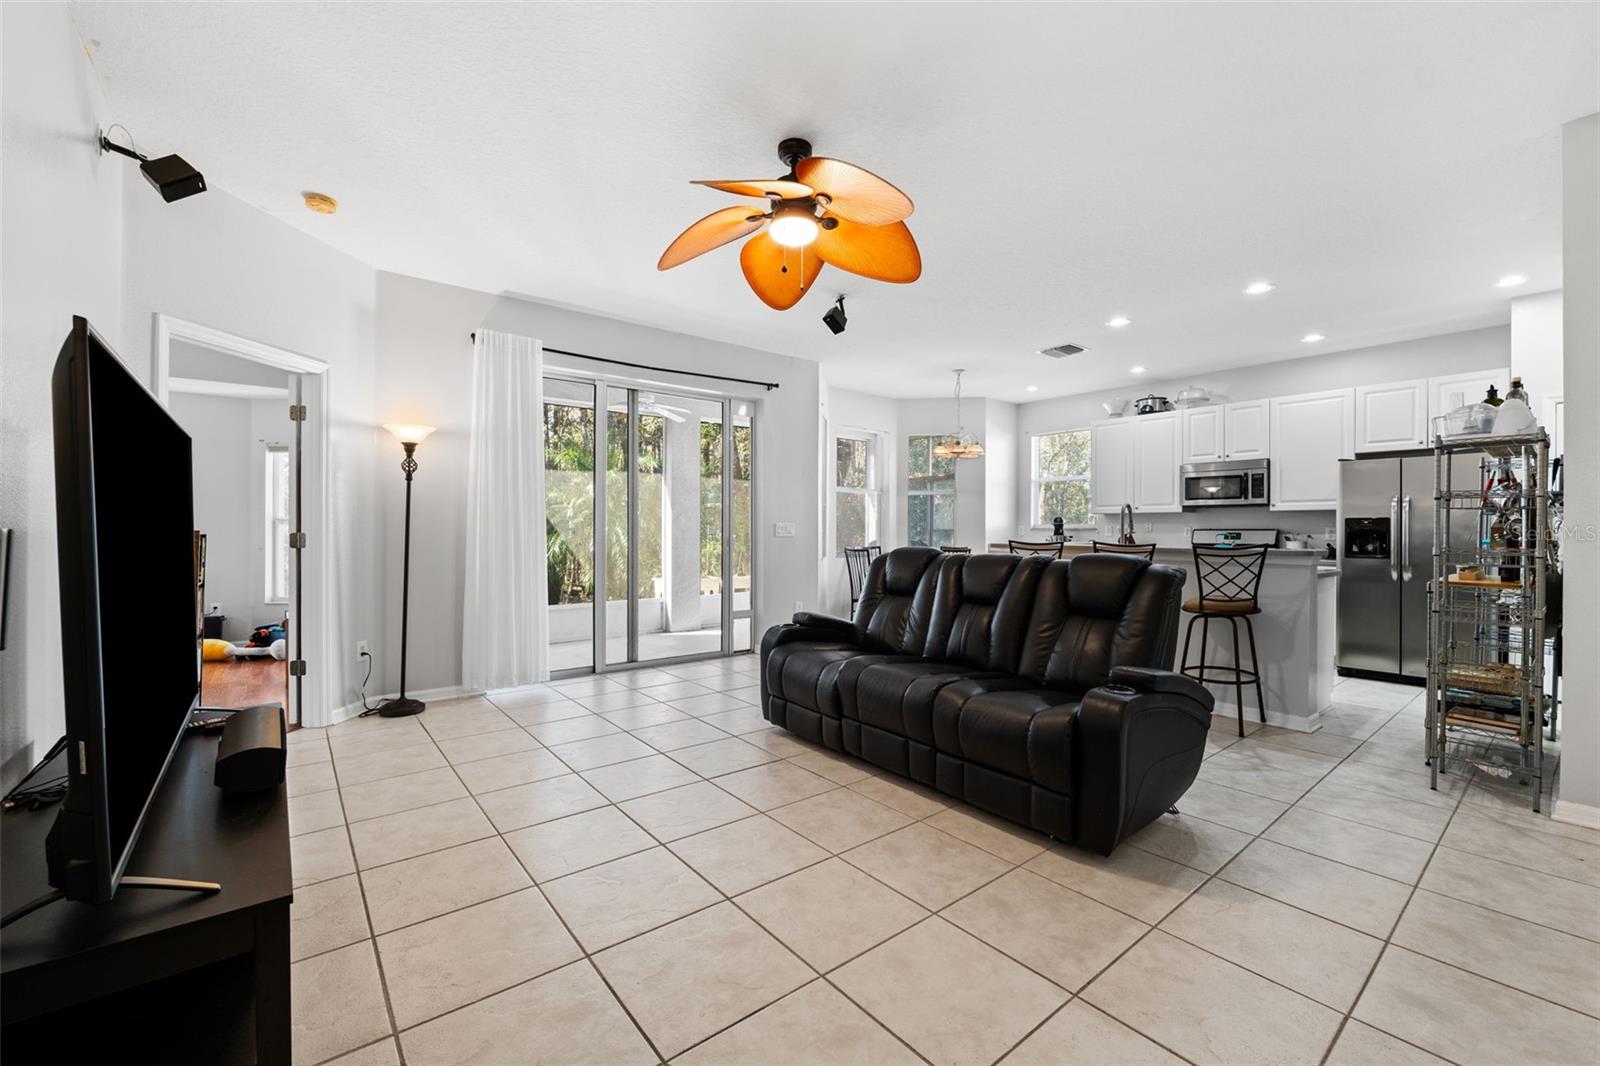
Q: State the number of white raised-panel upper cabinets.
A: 7